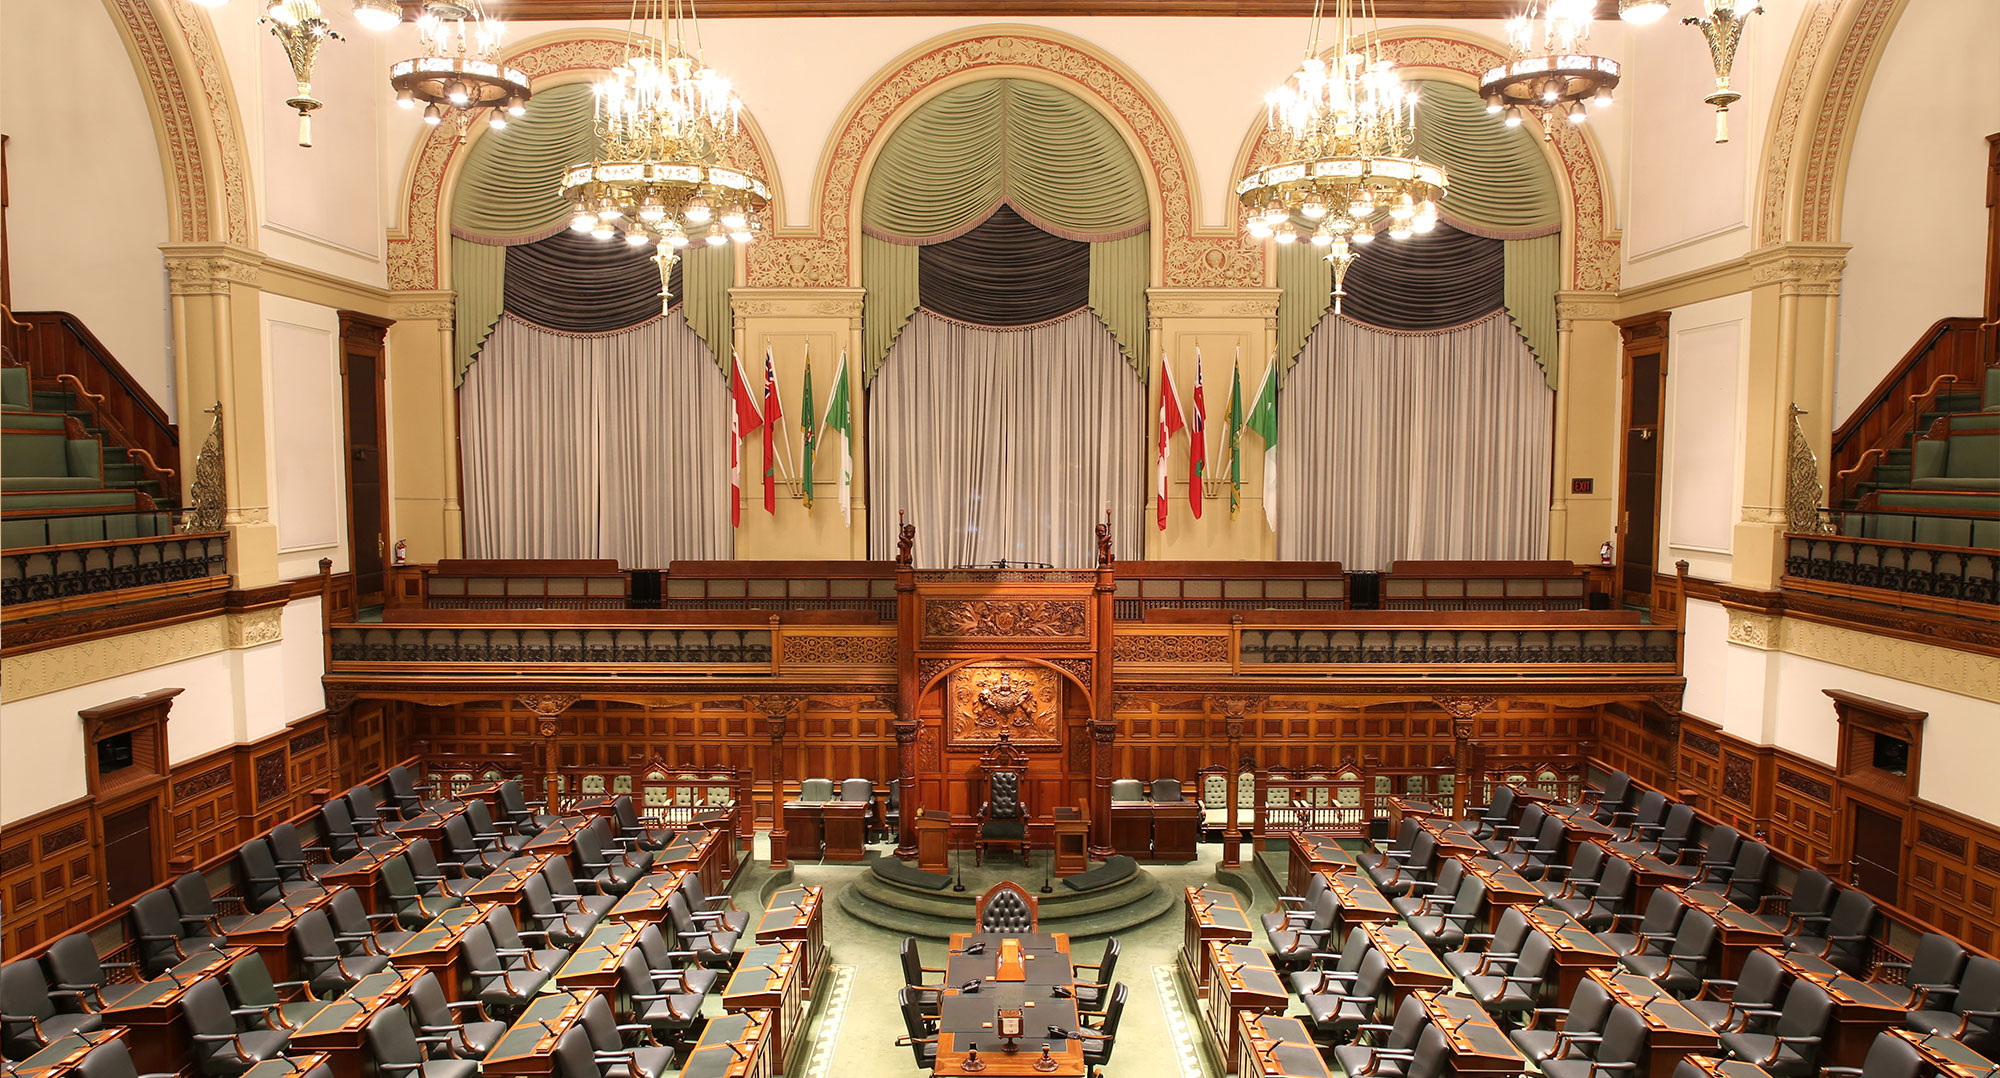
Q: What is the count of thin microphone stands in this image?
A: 2